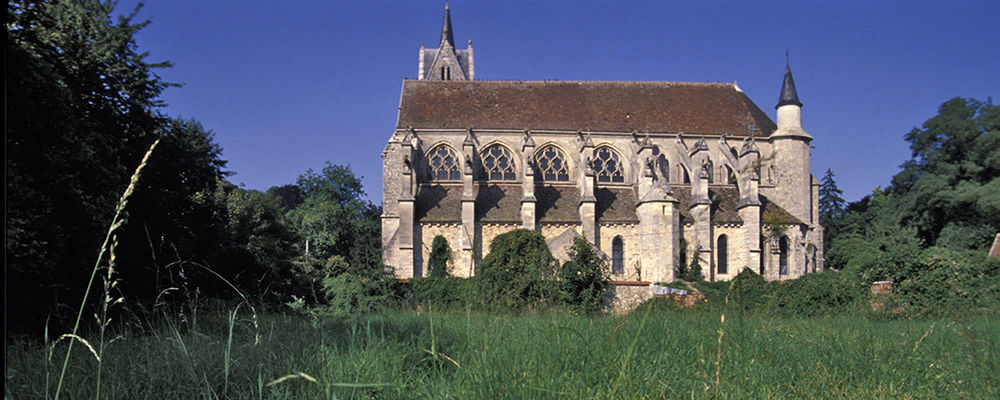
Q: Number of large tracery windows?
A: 4